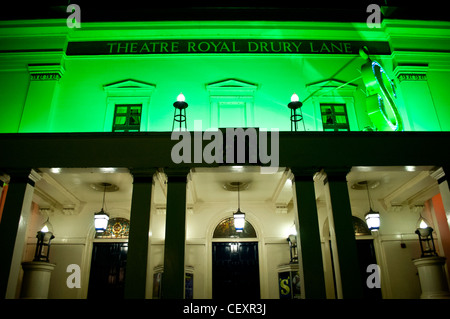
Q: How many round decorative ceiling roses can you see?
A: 3